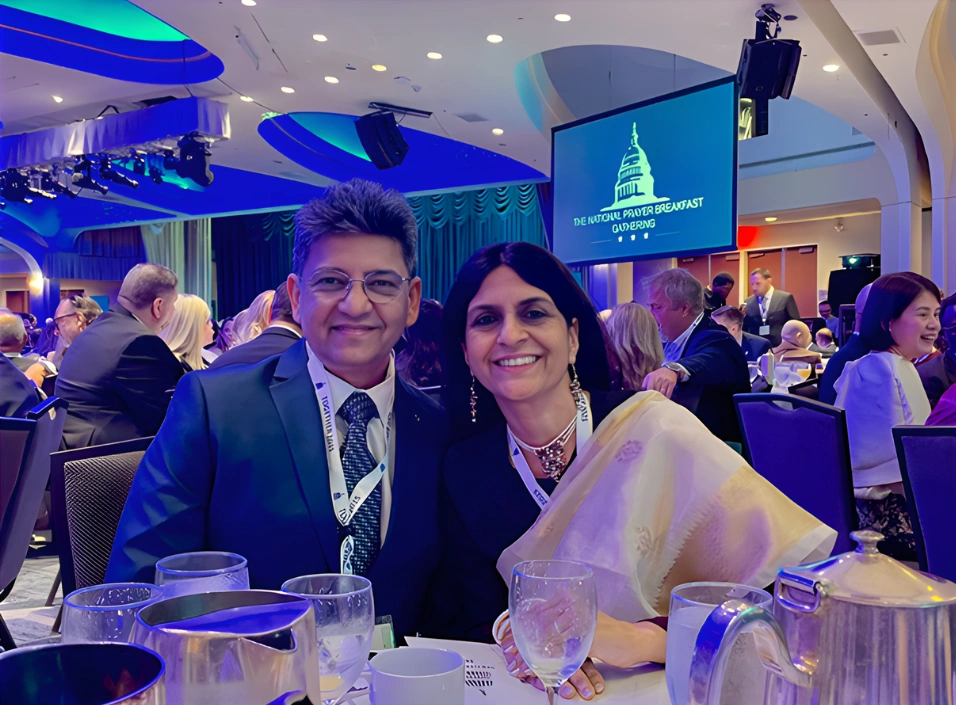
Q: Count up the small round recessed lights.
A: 13